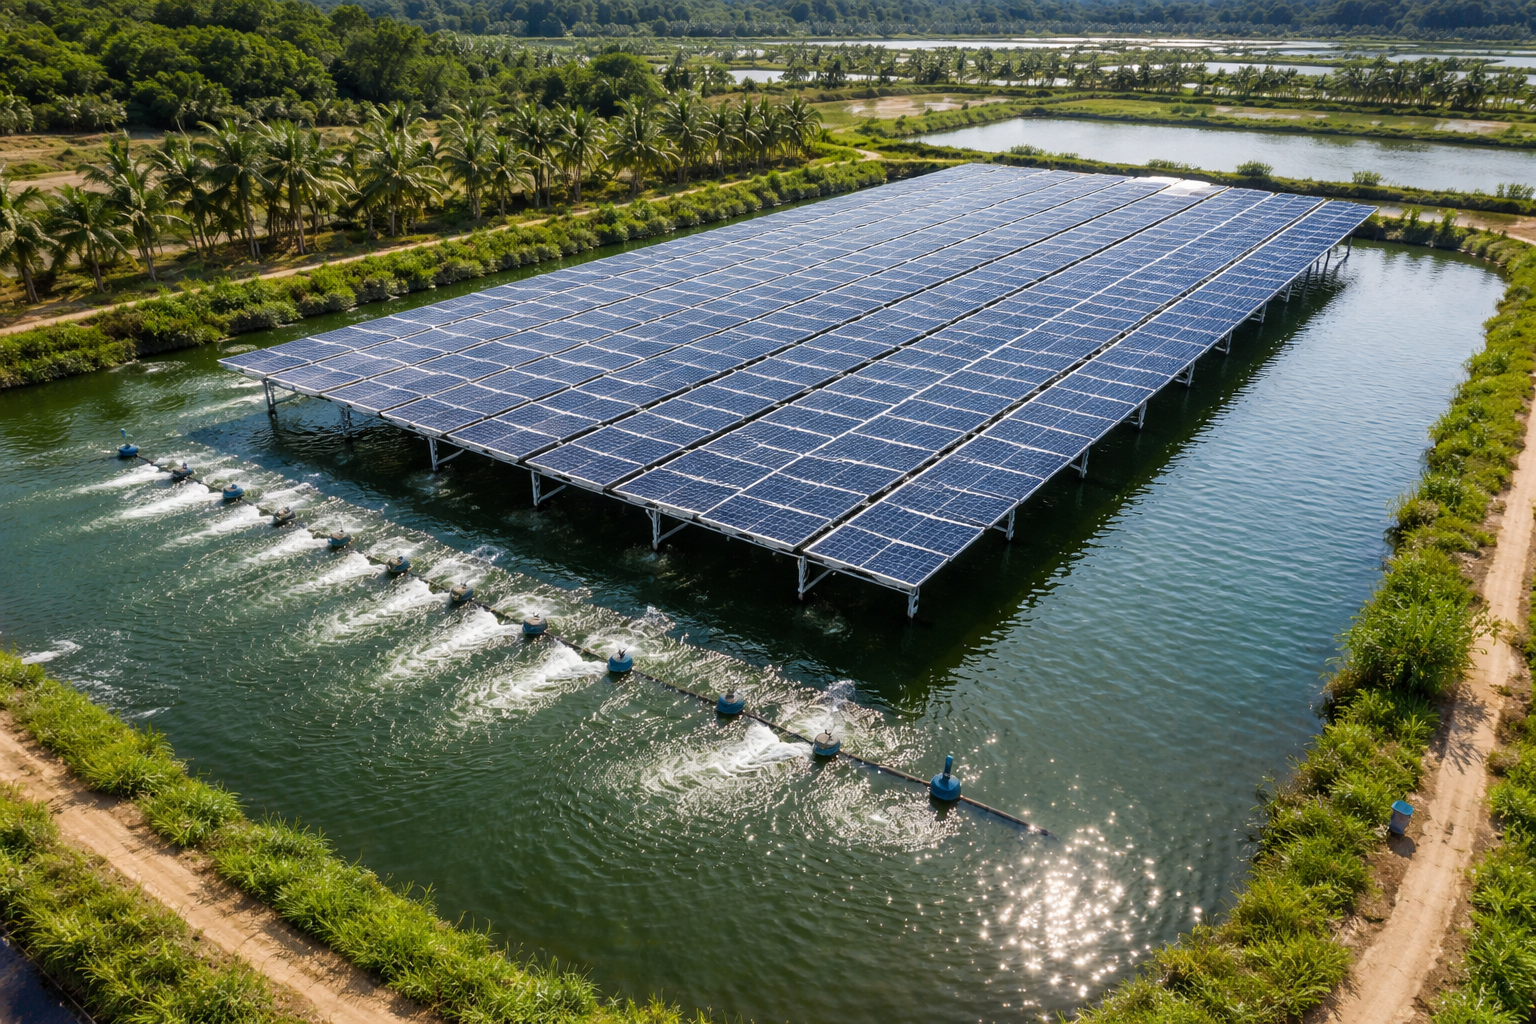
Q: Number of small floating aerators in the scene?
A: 12